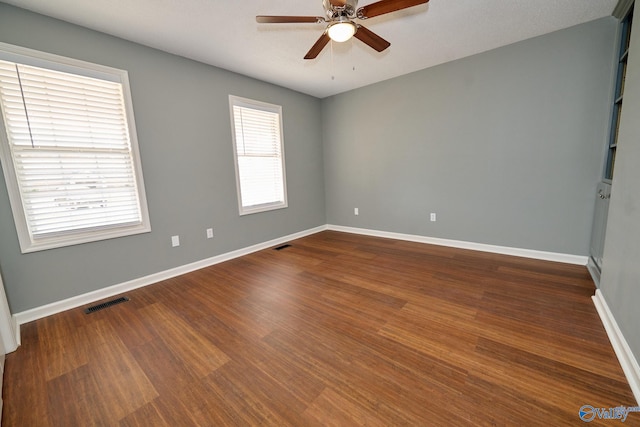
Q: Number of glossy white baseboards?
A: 3